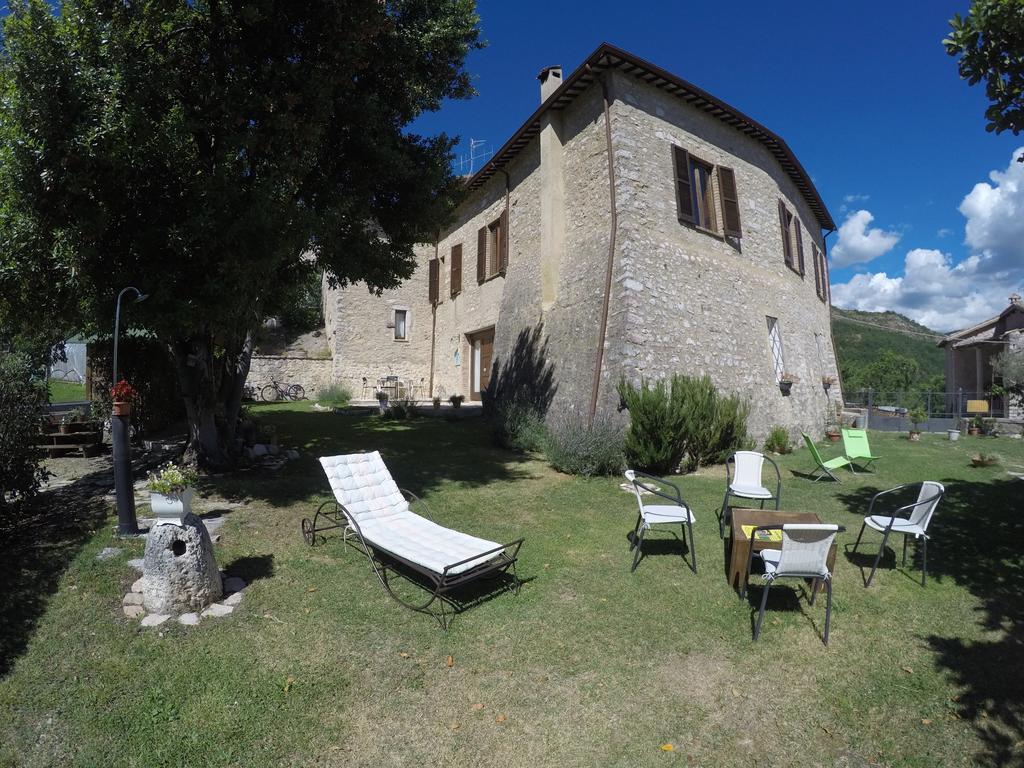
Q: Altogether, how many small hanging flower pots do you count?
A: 2